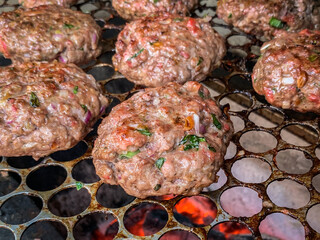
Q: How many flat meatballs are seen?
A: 8